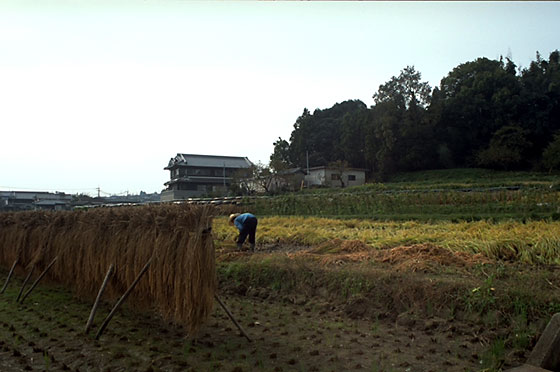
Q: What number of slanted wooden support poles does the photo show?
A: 6